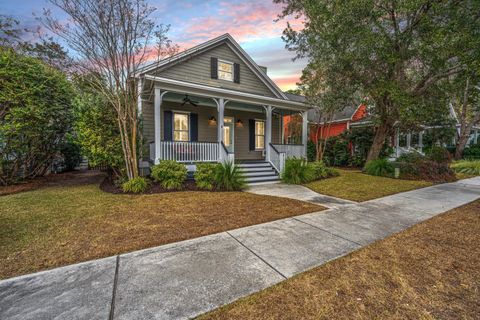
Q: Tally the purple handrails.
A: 0